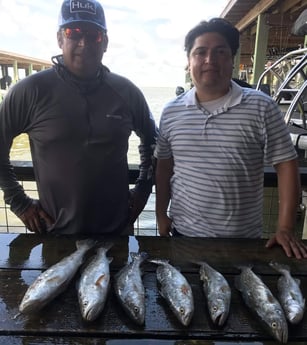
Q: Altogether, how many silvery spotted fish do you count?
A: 7